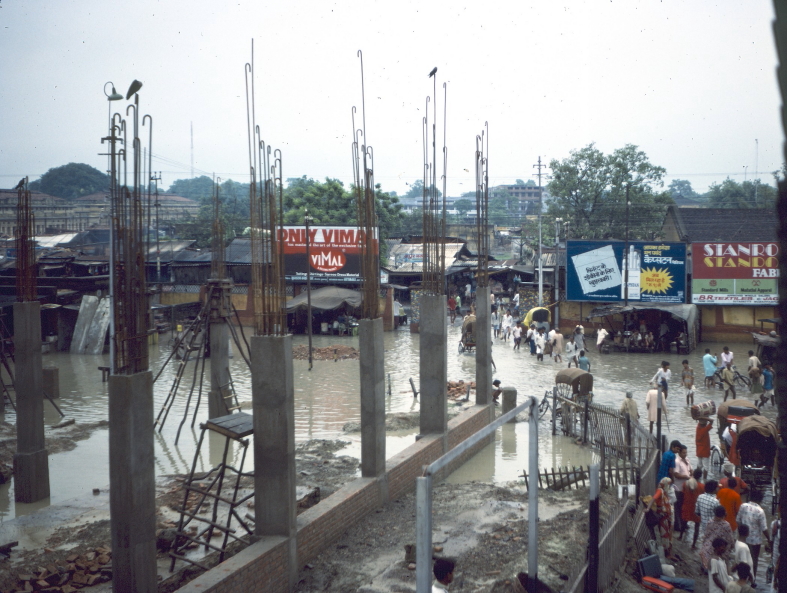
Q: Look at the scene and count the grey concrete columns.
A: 7